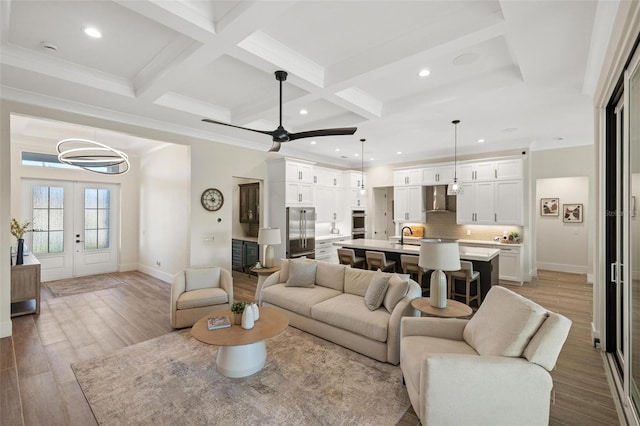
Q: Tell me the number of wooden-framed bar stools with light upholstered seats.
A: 4